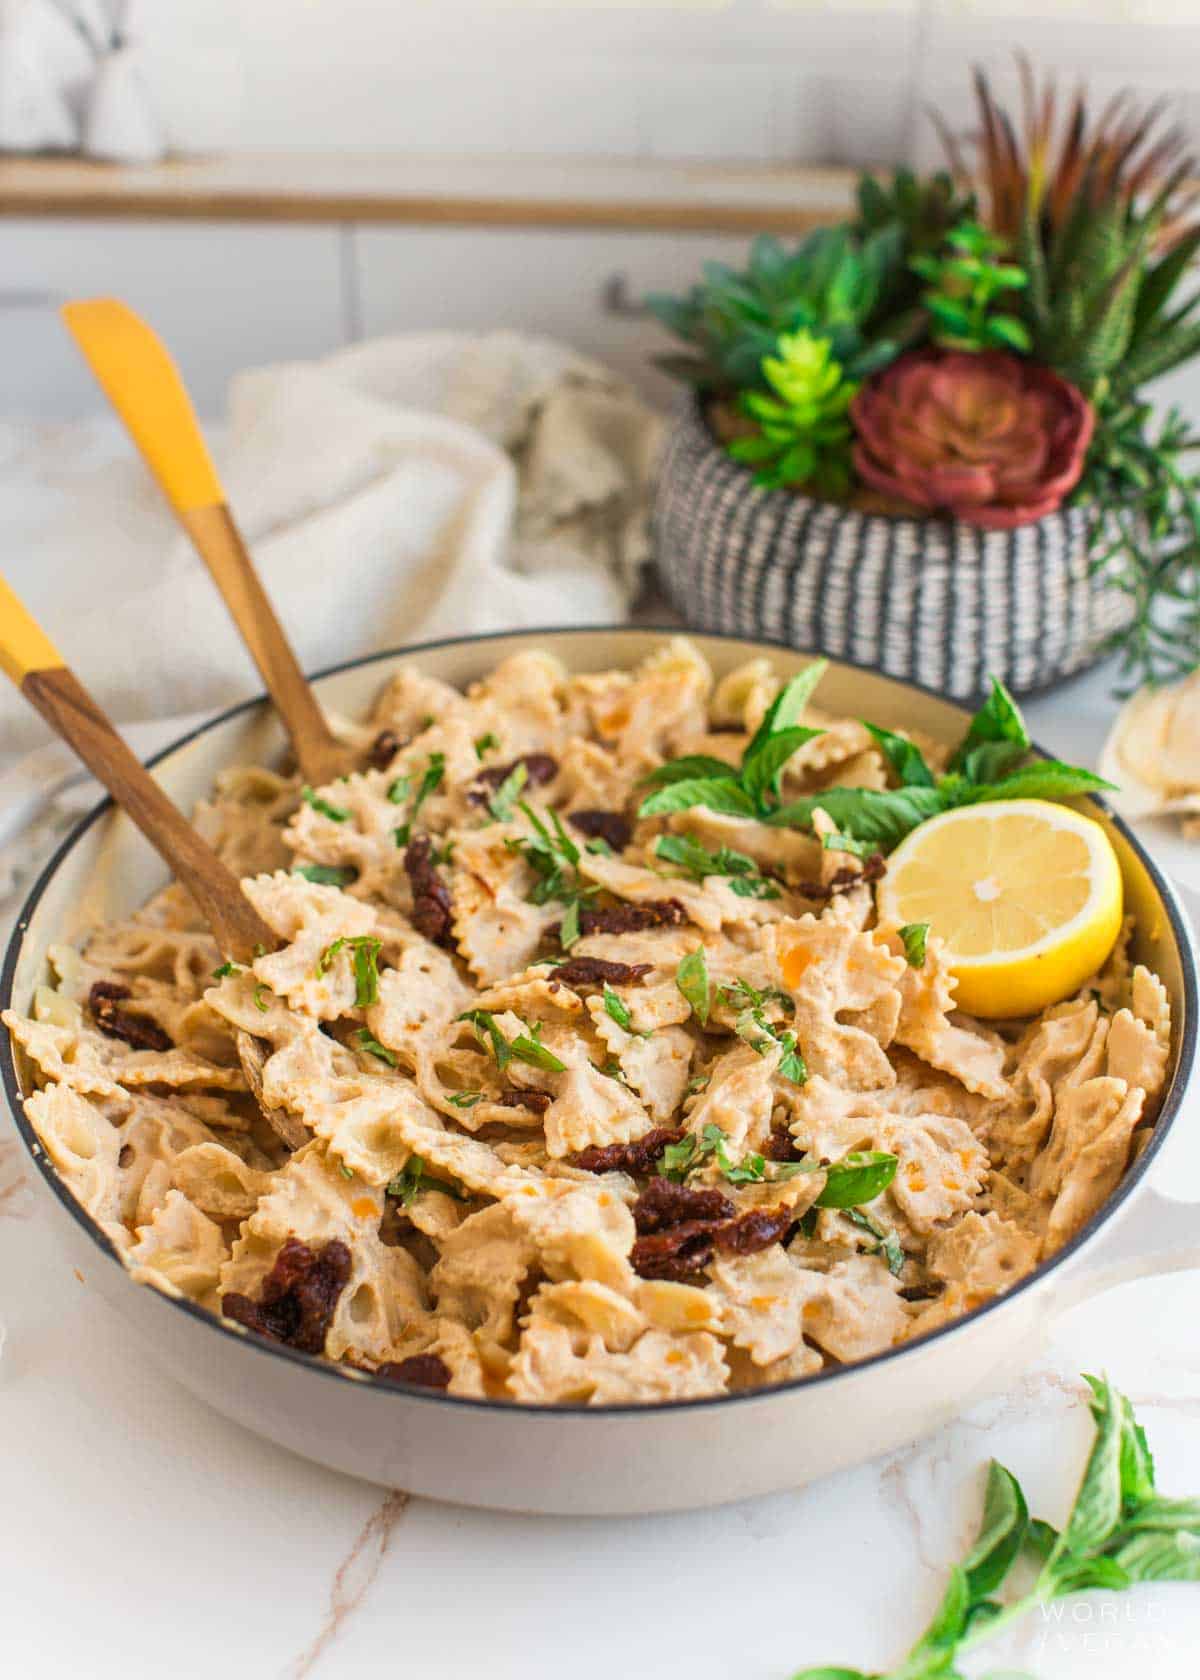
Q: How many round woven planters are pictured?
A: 1